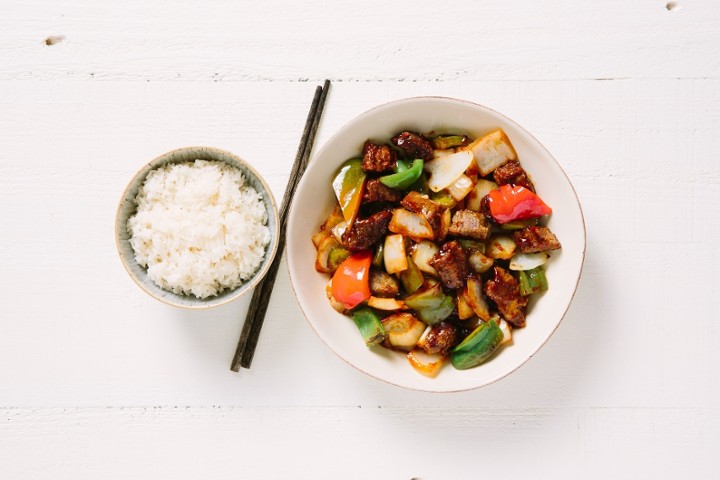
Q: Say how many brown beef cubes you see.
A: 12